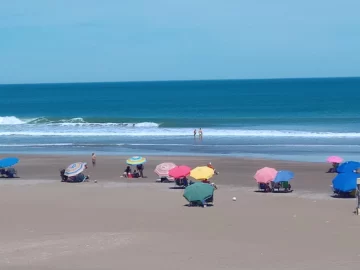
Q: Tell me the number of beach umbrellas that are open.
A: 12